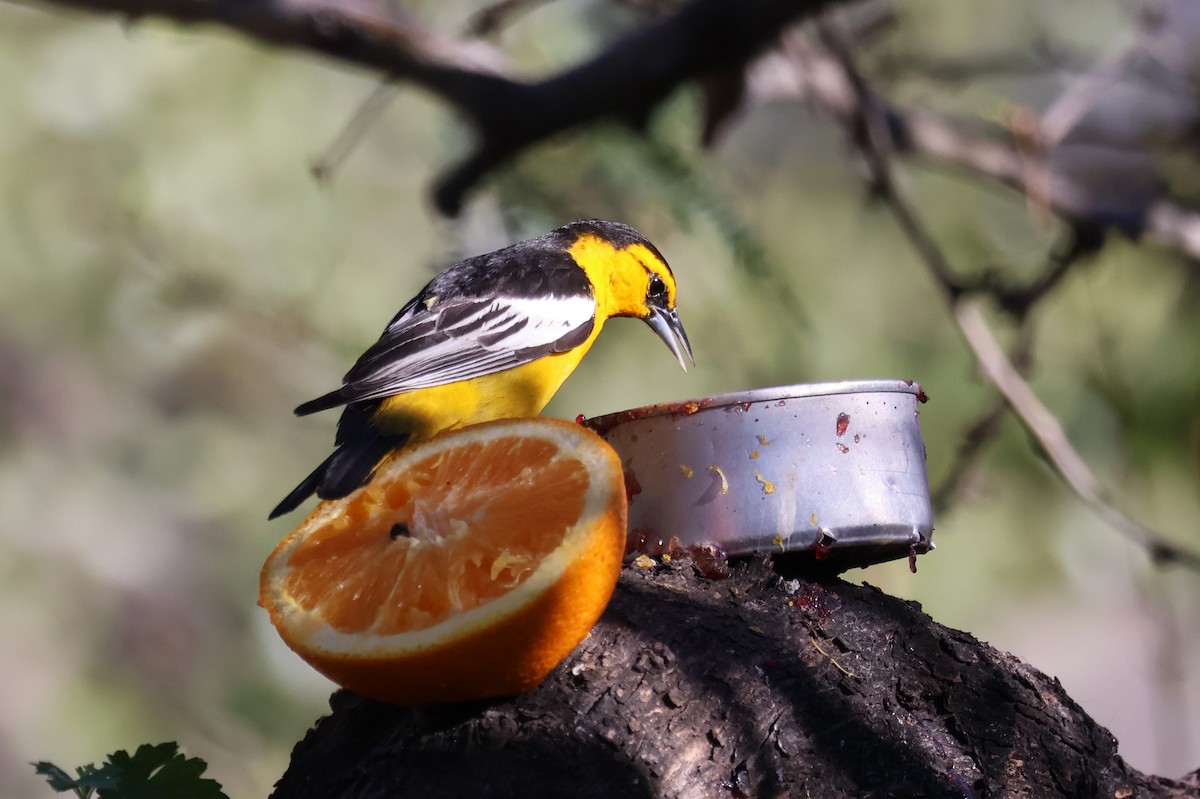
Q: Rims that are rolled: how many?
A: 1